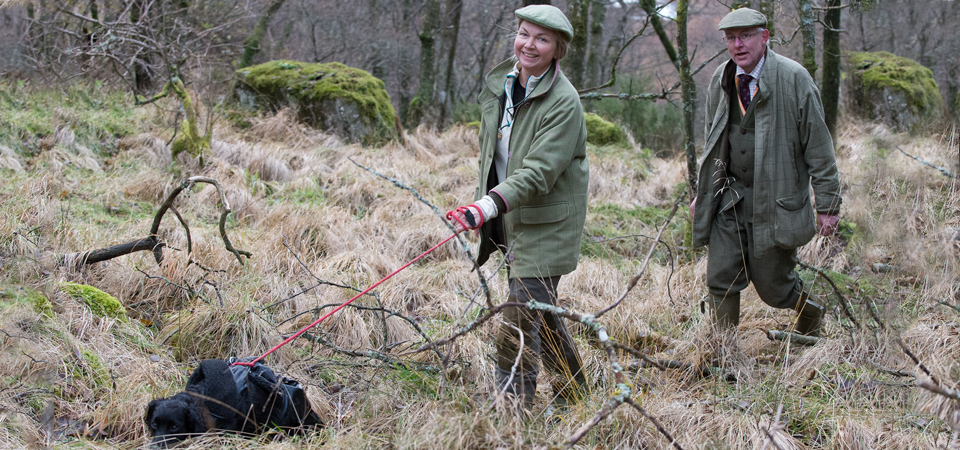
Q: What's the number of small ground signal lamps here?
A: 0